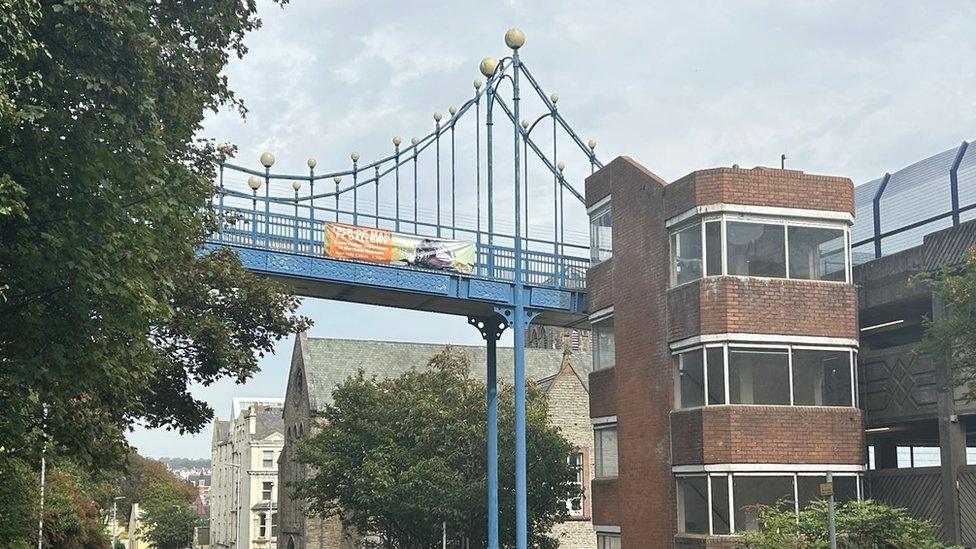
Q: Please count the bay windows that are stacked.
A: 3